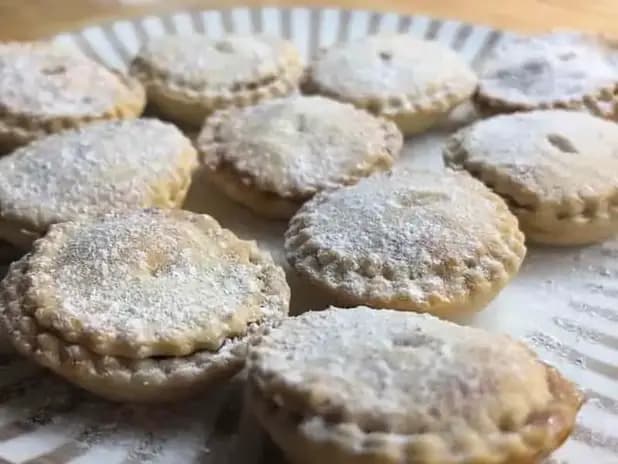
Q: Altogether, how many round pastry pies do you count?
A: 10